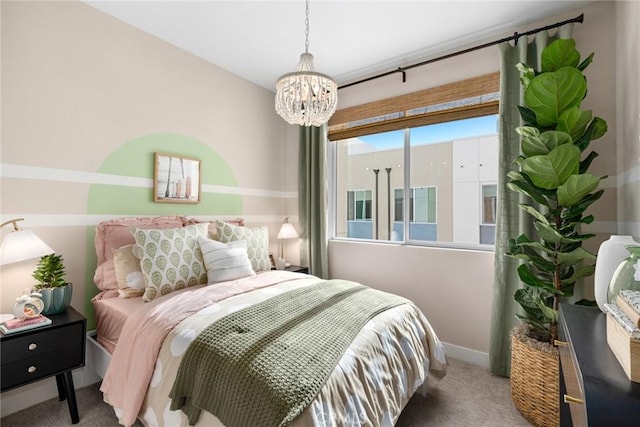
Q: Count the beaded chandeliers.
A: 1